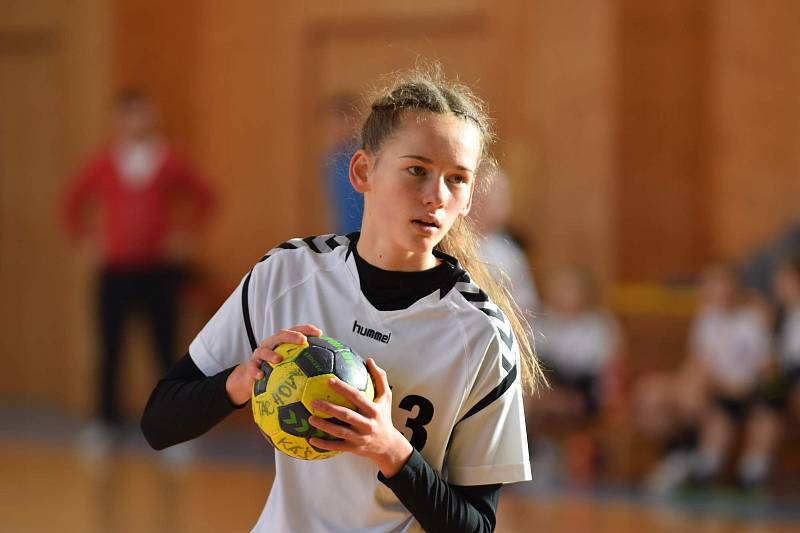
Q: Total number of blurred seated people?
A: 3